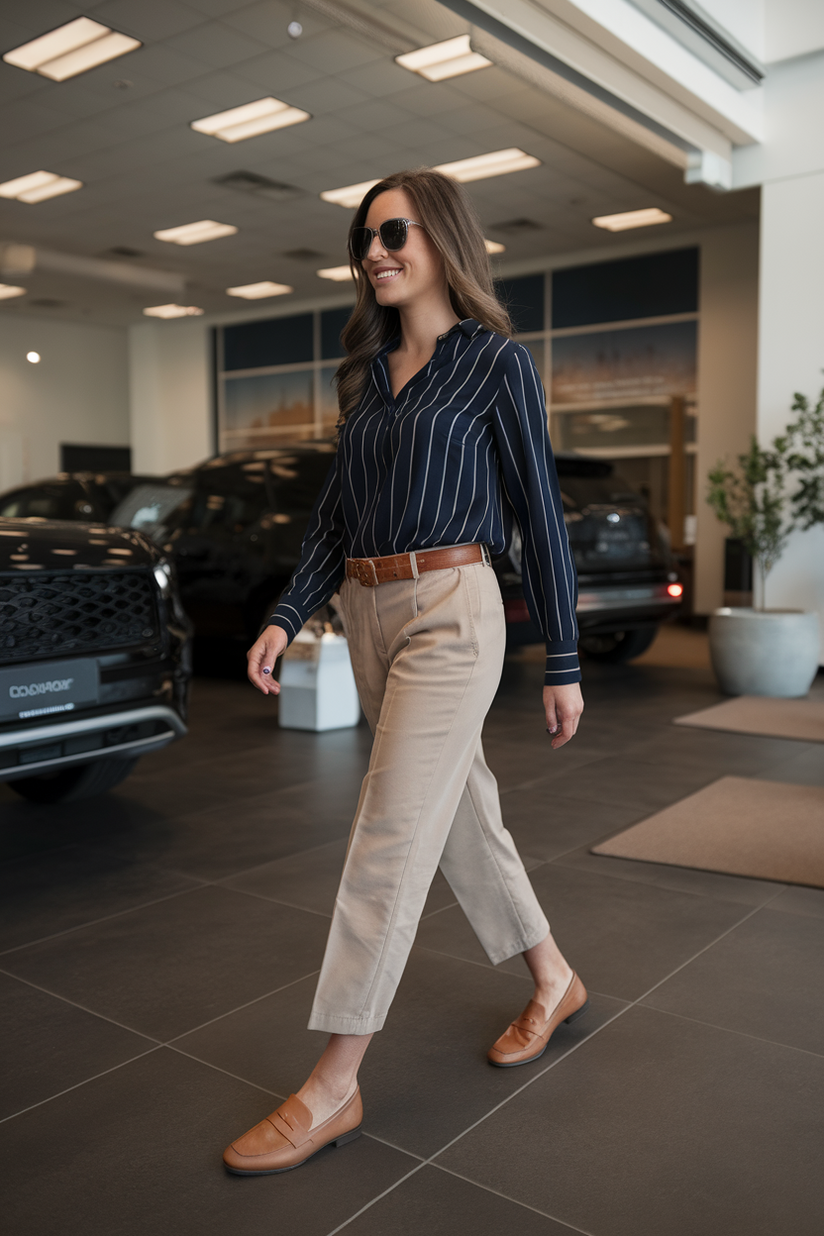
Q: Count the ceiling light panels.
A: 13